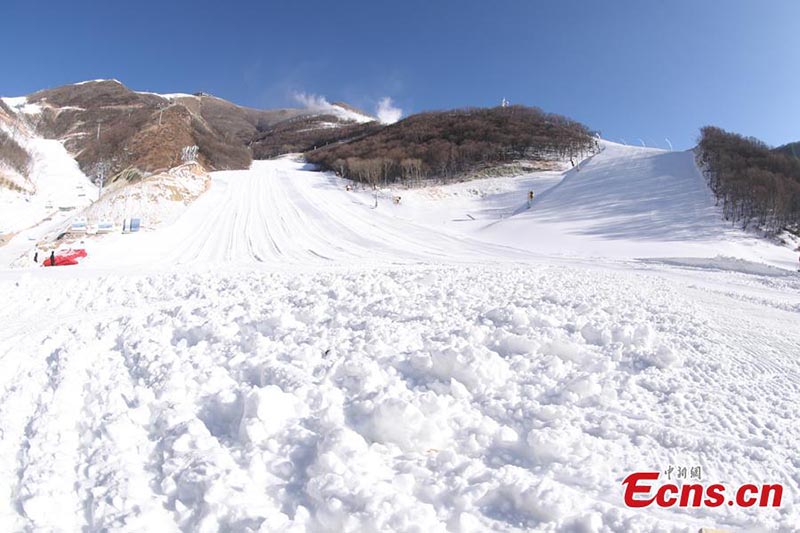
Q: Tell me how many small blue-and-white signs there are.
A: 3